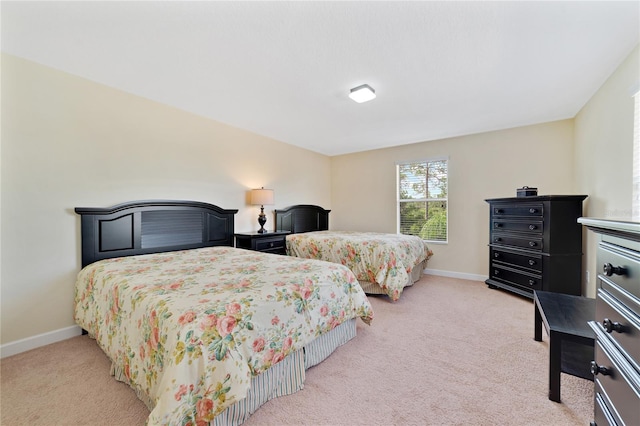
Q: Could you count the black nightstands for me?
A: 1